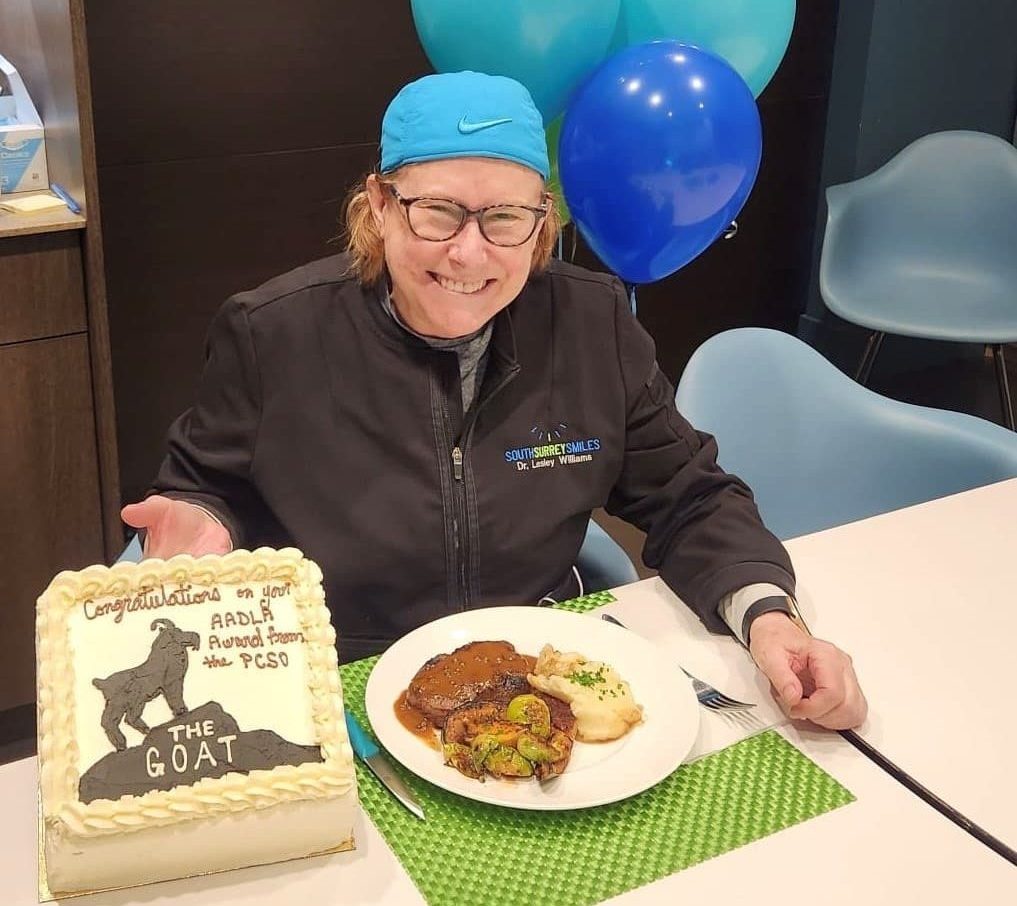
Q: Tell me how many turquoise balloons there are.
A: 2